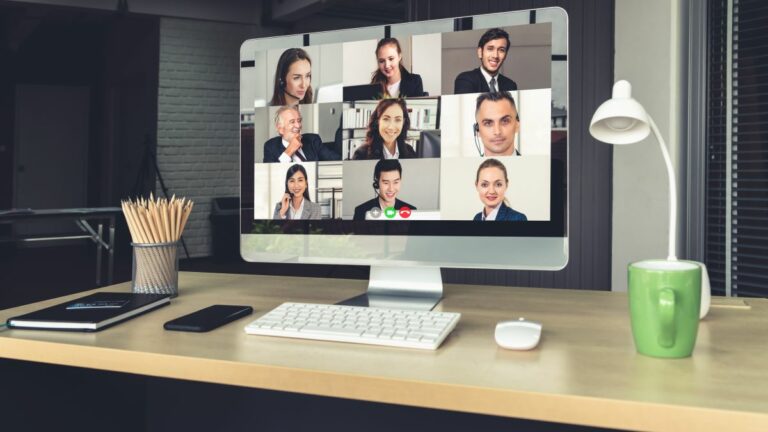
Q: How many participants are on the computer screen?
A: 9